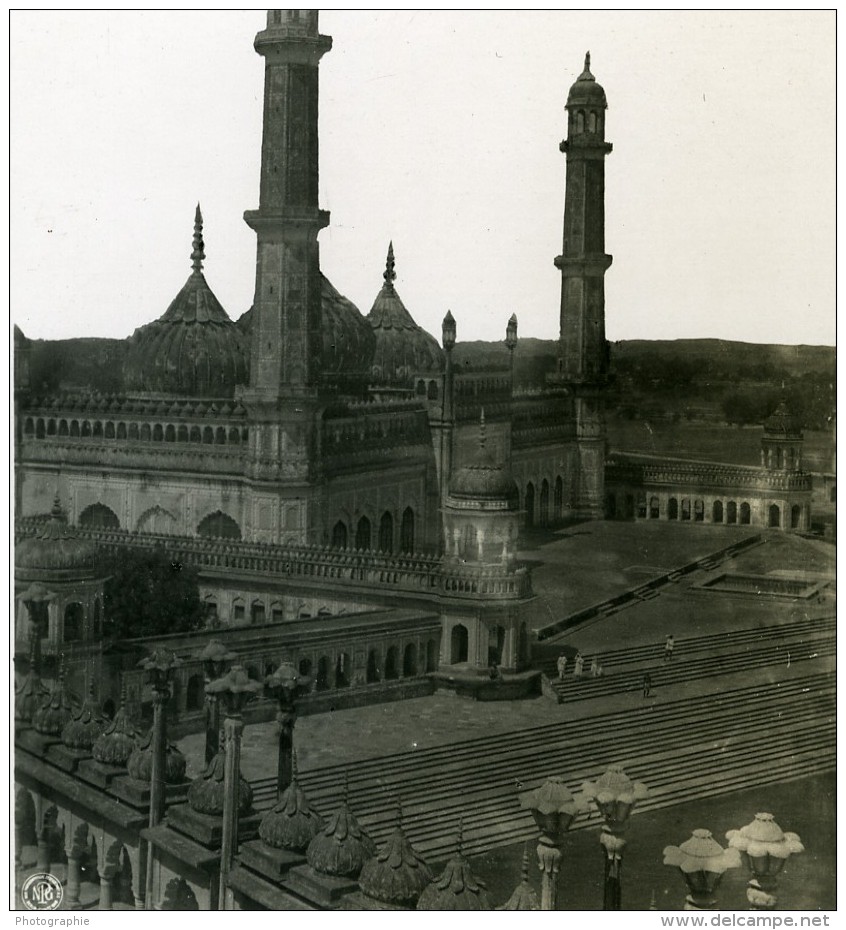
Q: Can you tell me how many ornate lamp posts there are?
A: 9